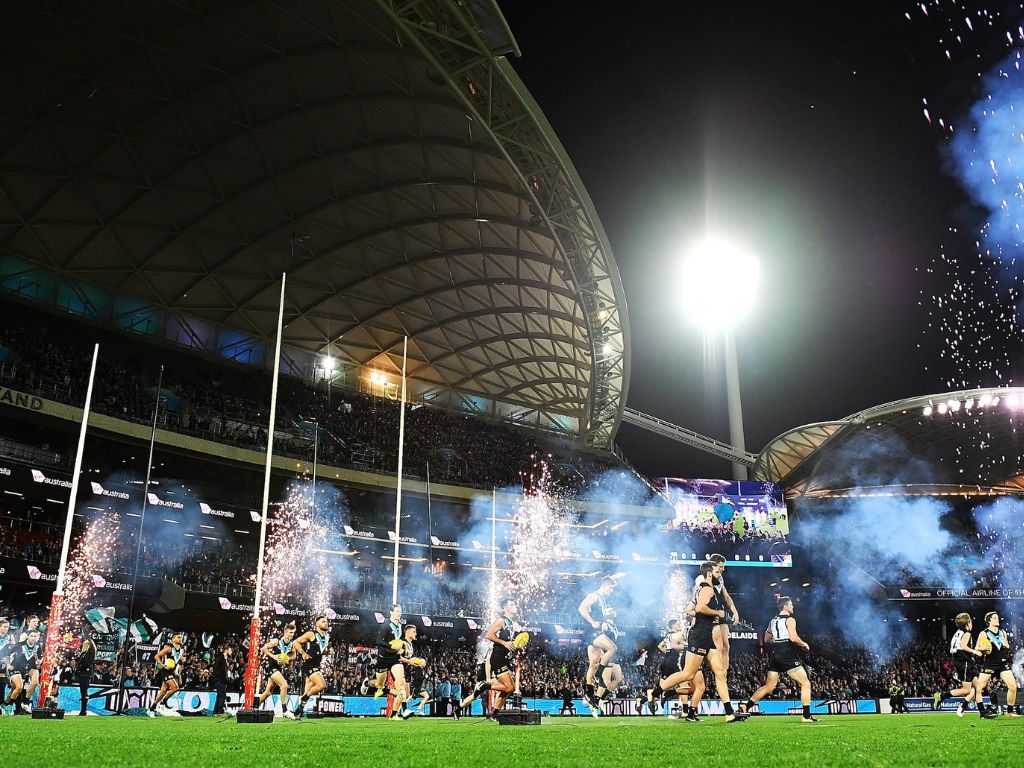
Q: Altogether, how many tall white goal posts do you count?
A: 4